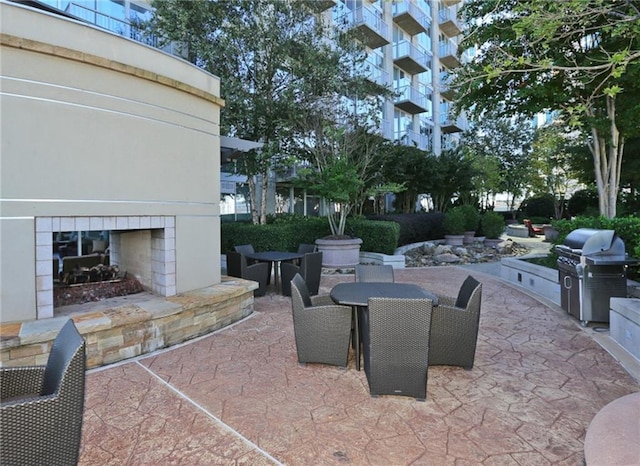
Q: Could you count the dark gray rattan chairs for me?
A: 9